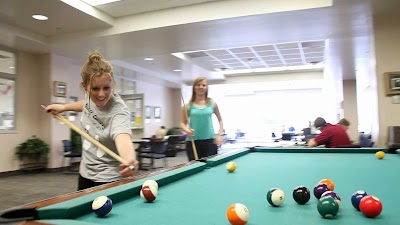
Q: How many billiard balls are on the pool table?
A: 14